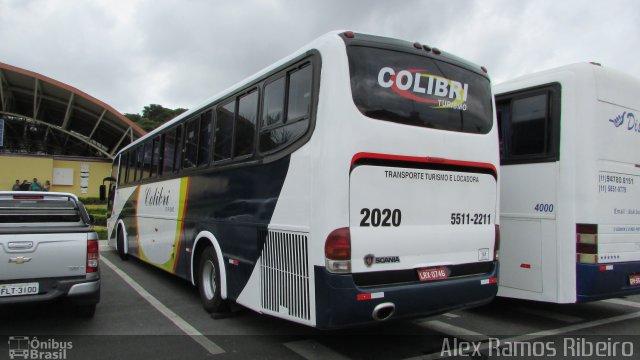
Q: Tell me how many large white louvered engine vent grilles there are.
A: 1